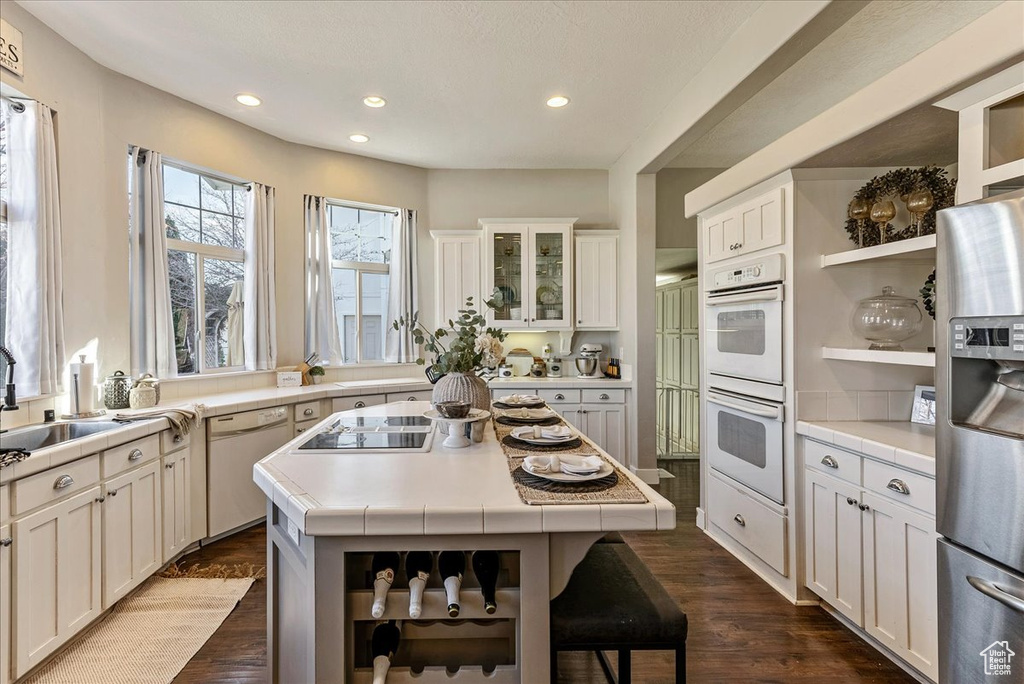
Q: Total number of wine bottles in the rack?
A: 5